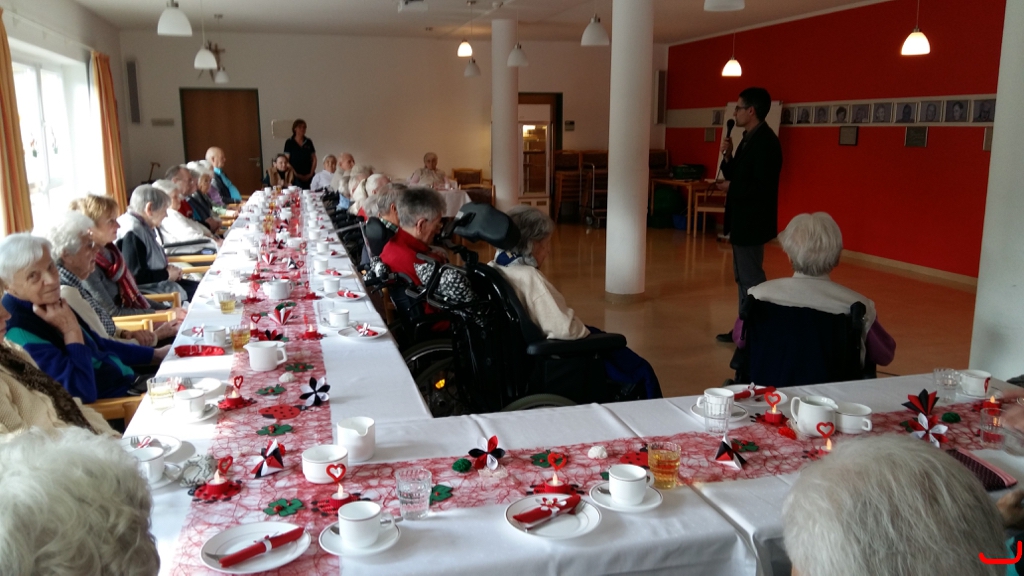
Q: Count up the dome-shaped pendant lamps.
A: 10